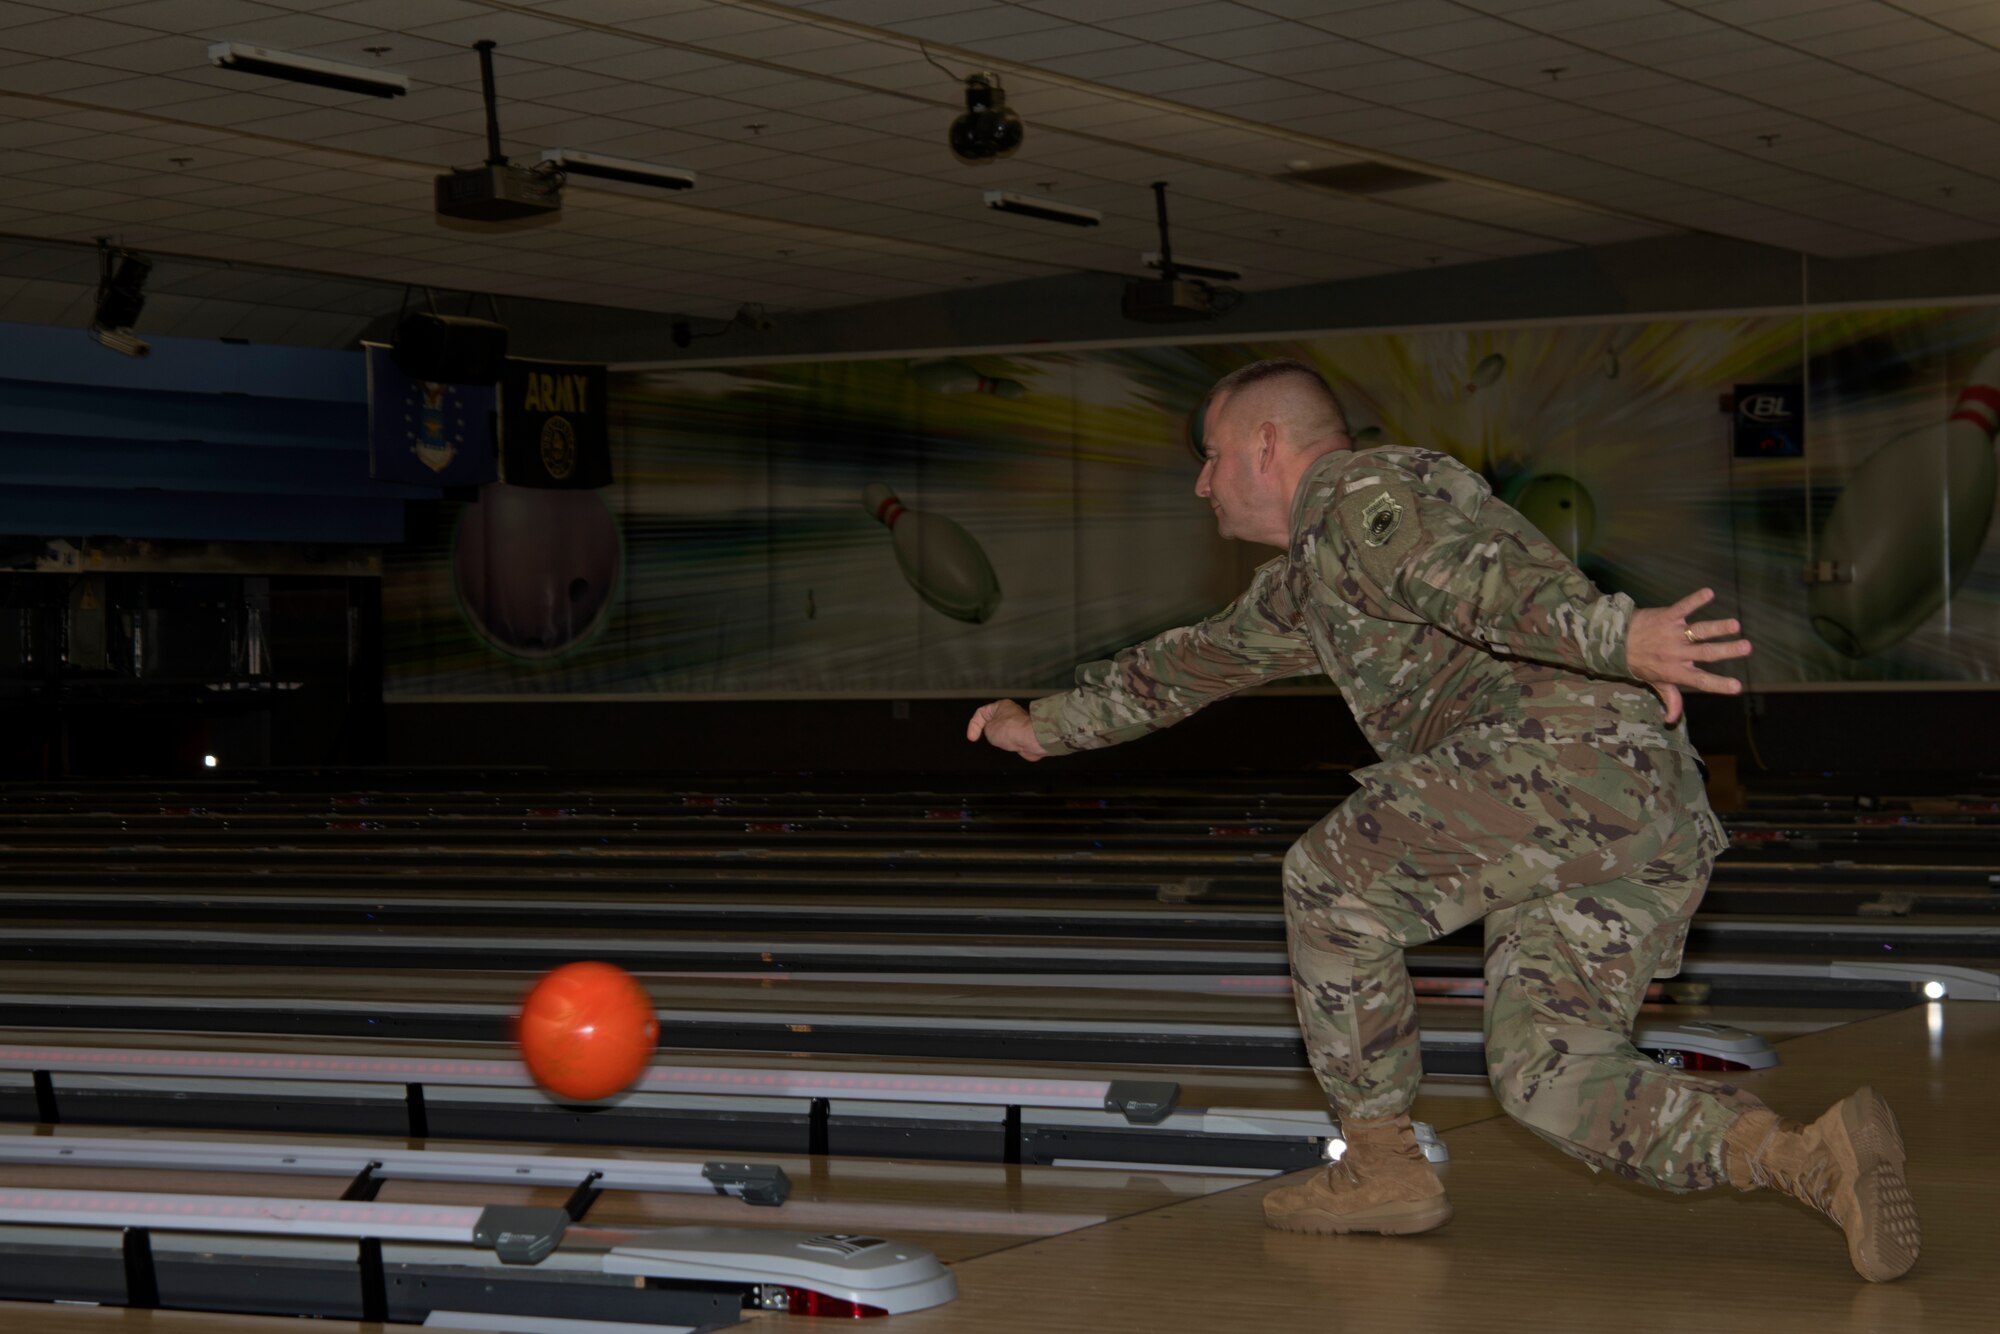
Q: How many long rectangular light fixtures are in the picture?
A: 4